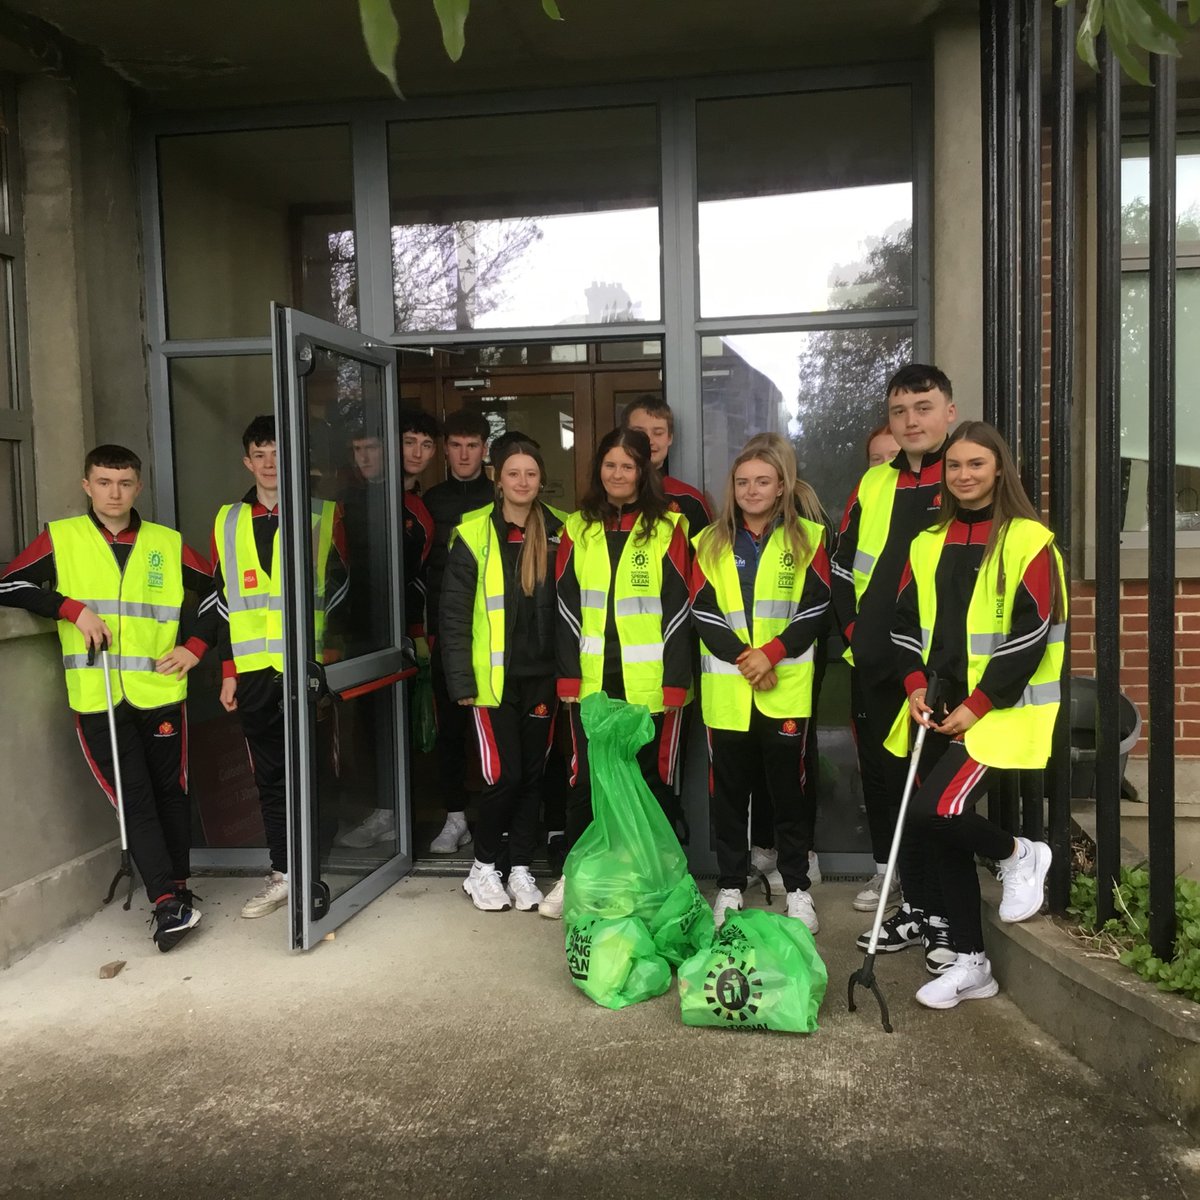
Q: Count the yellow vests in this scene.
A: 7